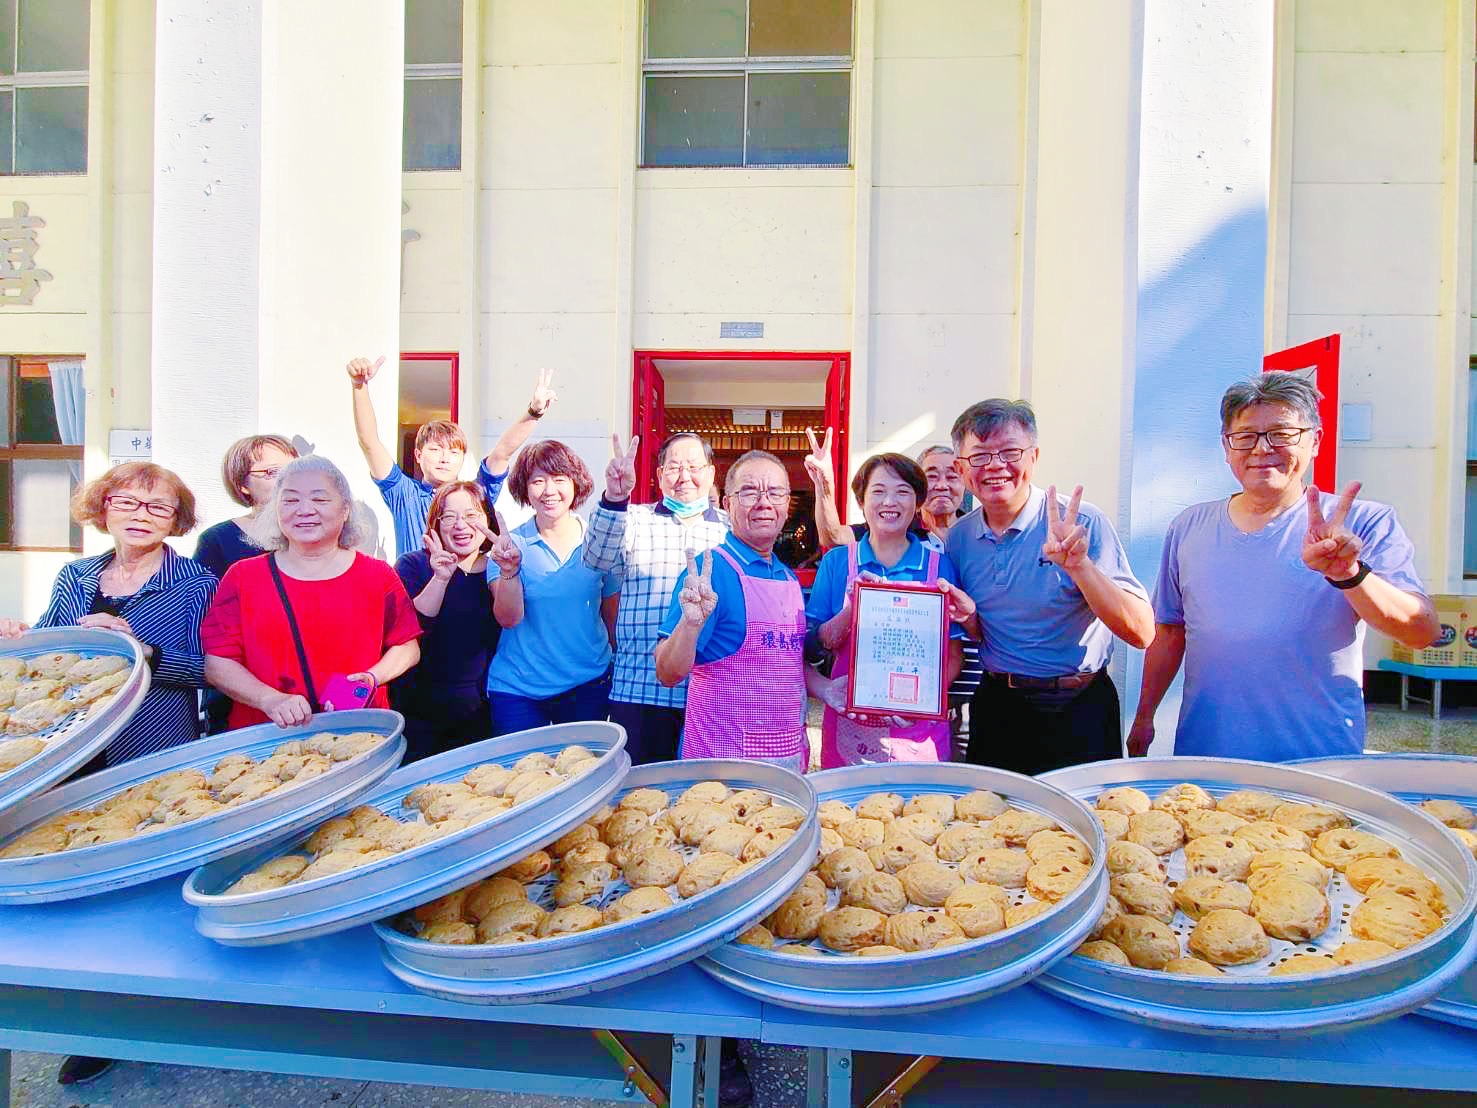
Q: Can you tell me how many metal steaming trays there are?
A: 7